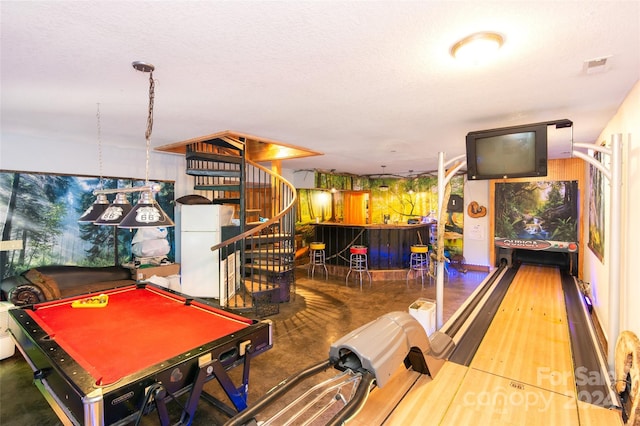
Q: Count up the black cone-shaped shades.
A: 3